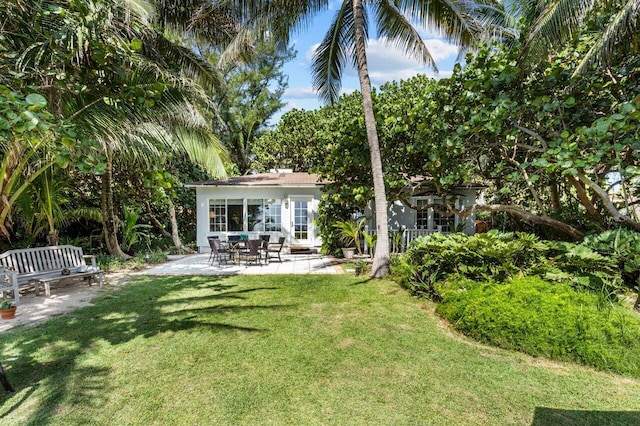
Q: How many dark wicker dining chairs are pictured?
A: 6